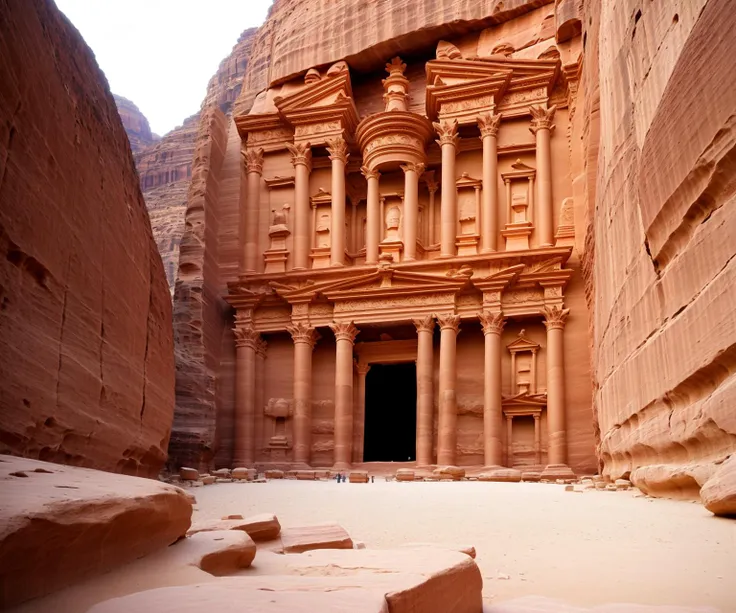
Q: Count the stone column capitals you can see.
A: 15